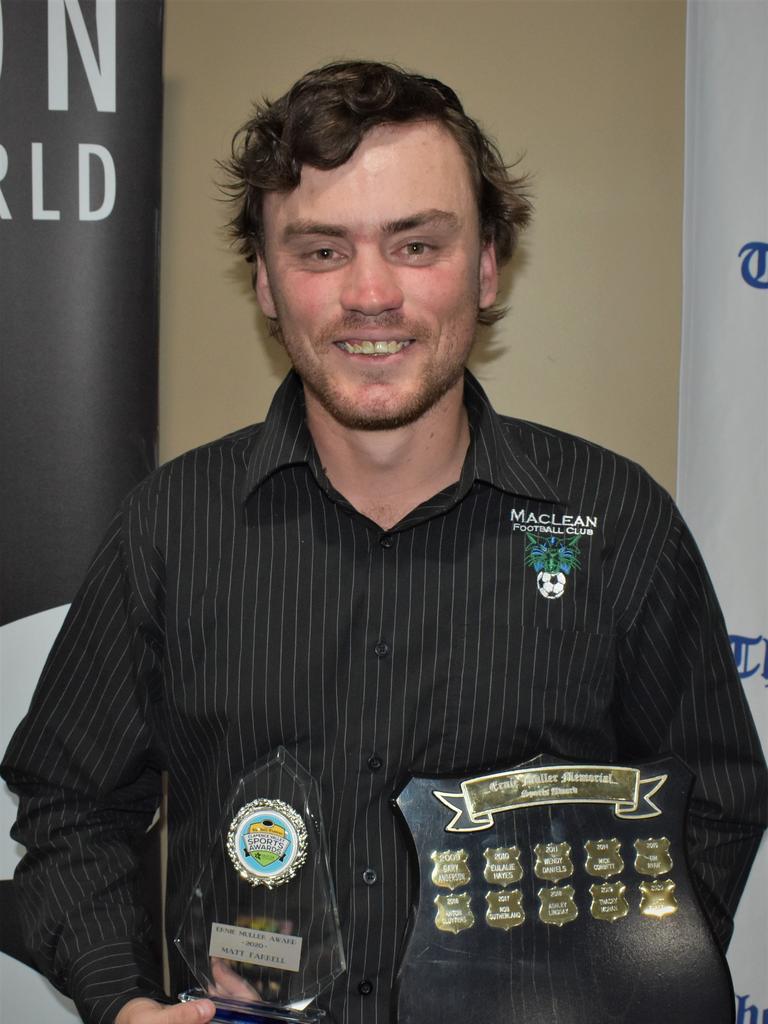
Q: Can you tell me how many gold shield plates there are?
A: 10